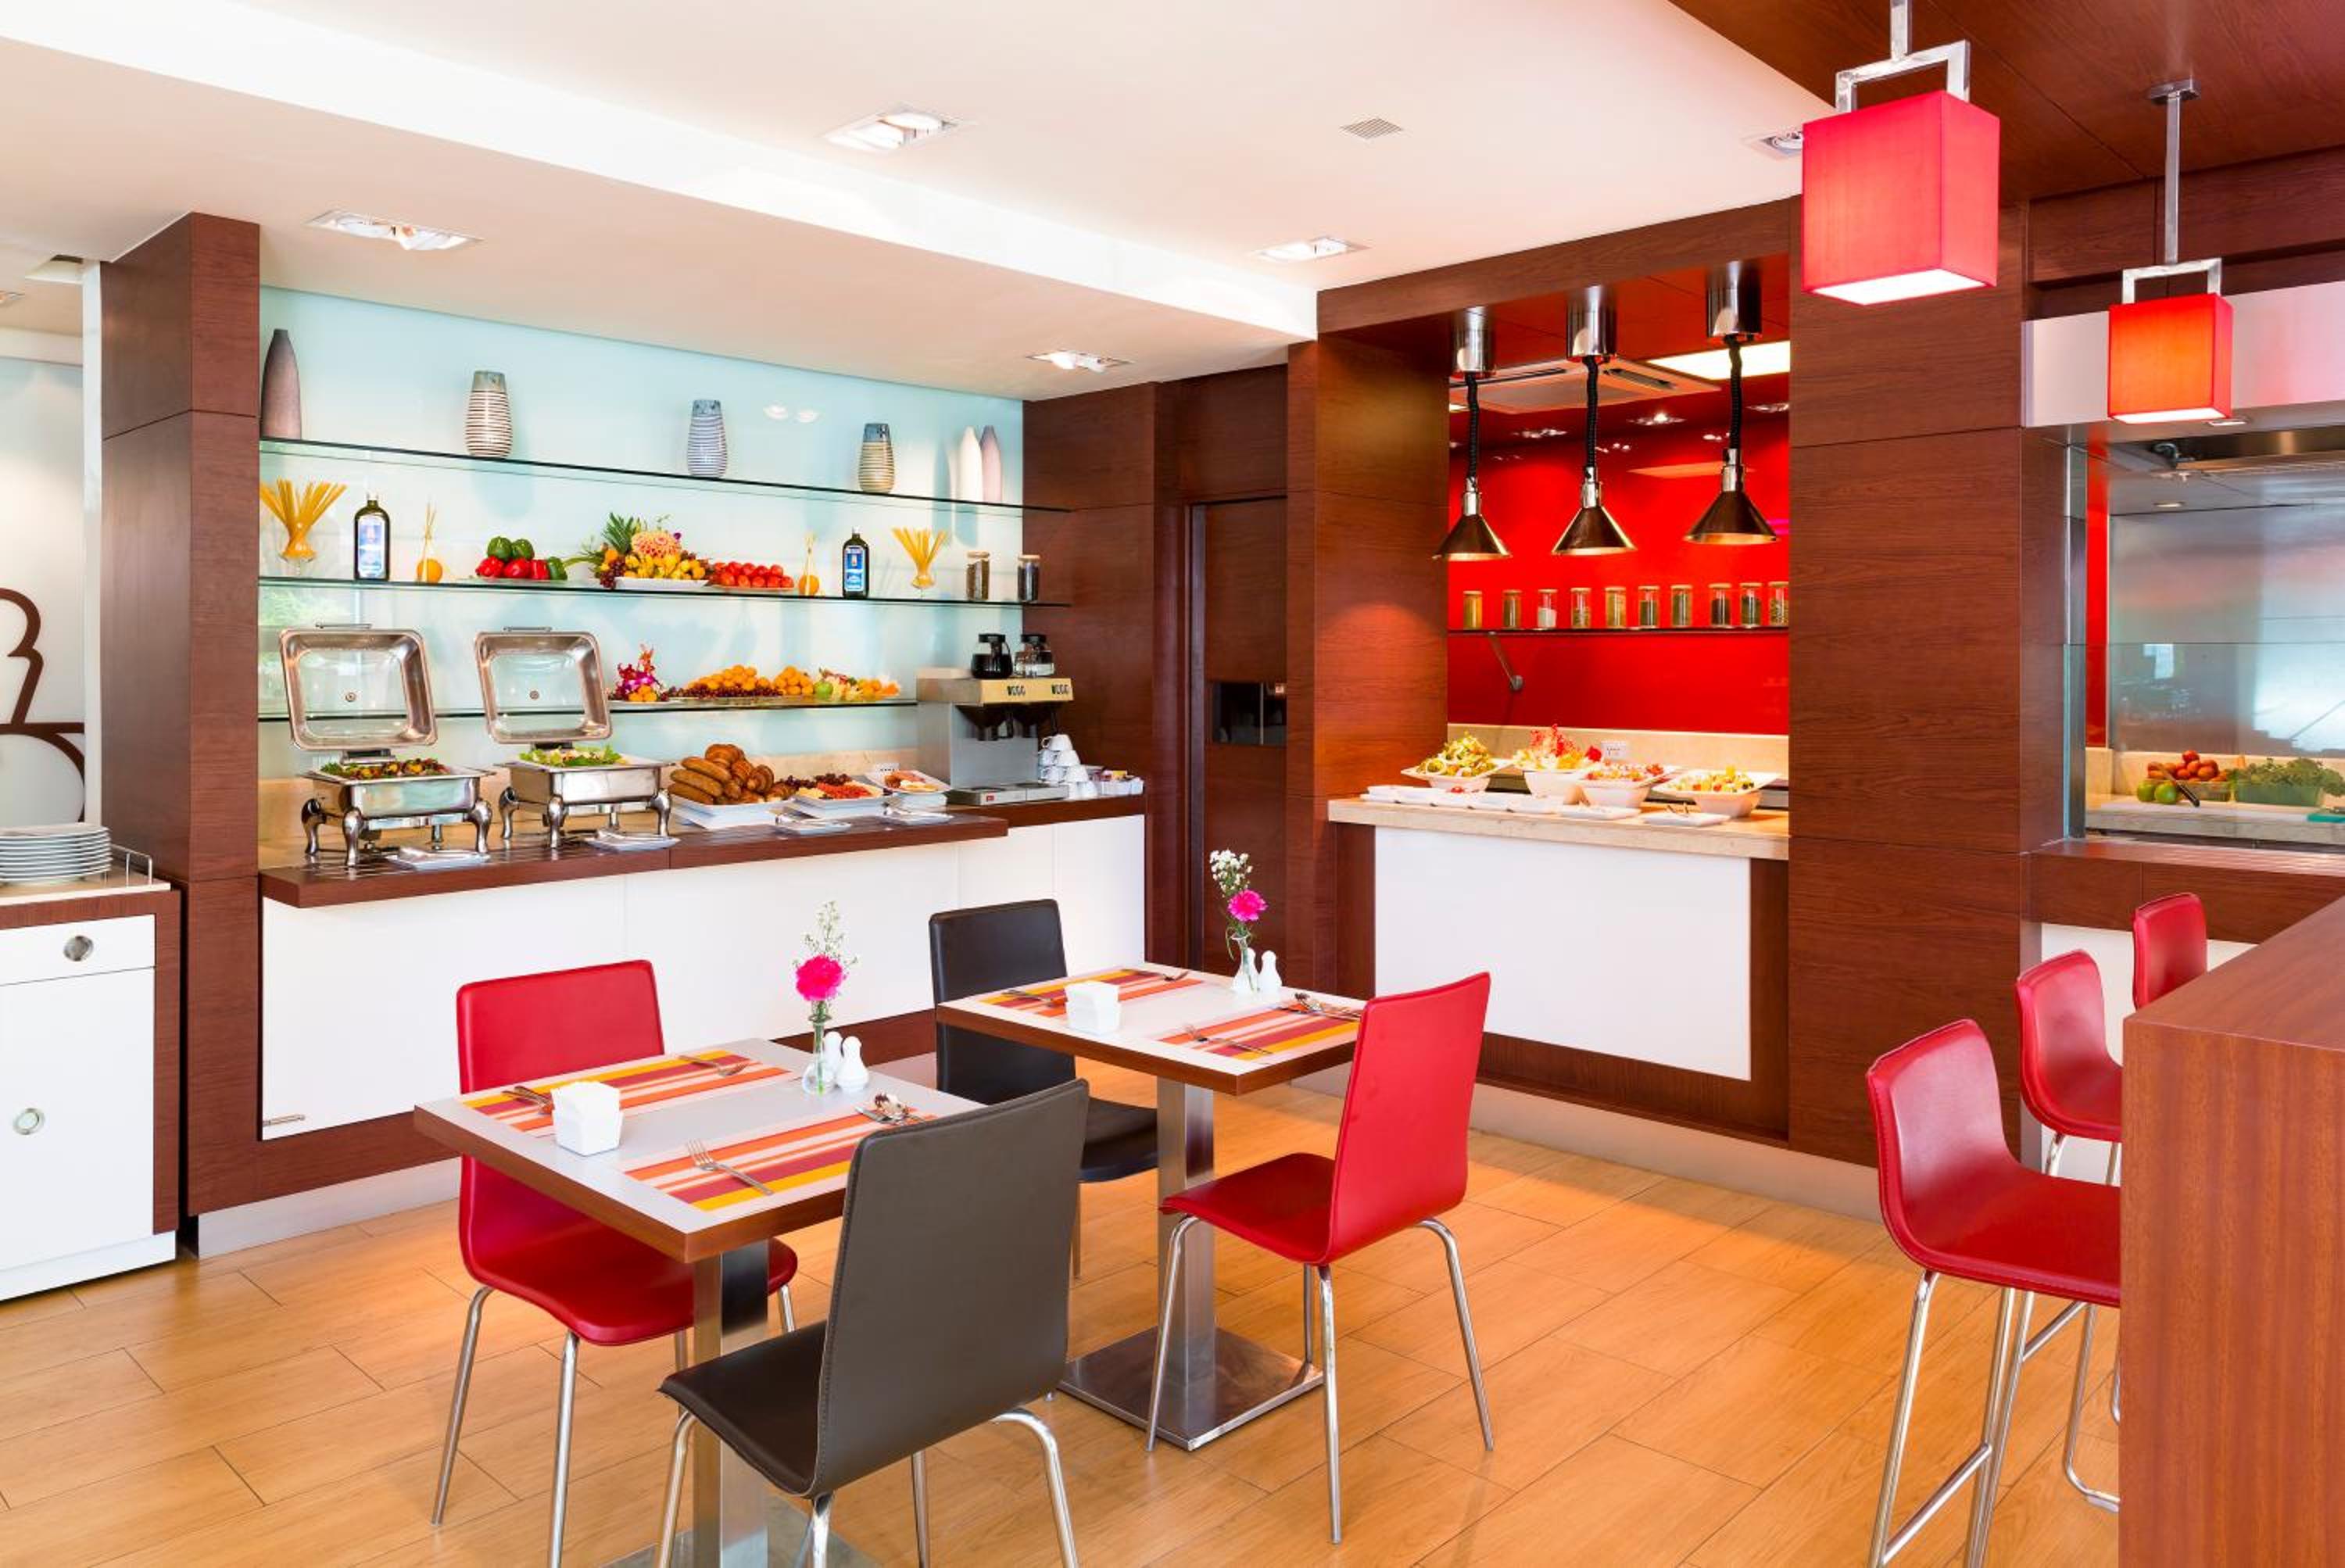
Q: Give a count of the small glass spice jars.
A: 12